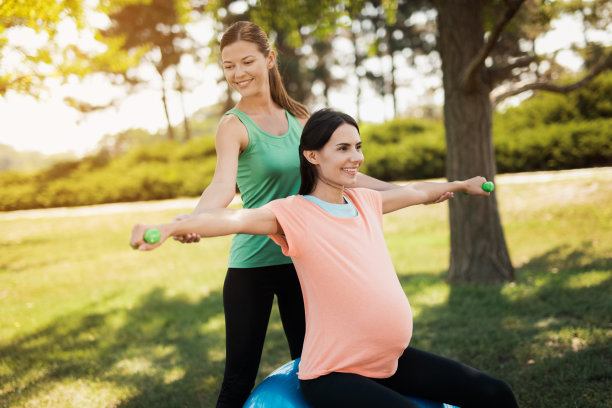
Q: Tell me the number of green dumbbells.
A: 2